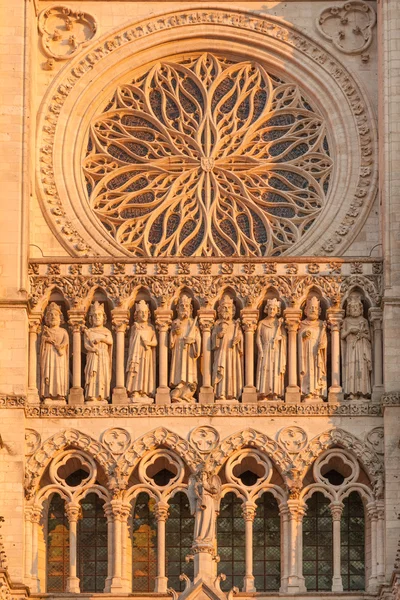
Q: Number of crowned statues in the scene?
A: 8